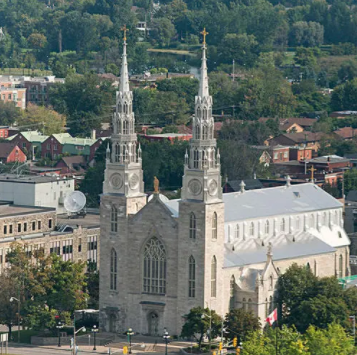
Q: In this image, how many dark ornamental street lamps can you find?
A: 4